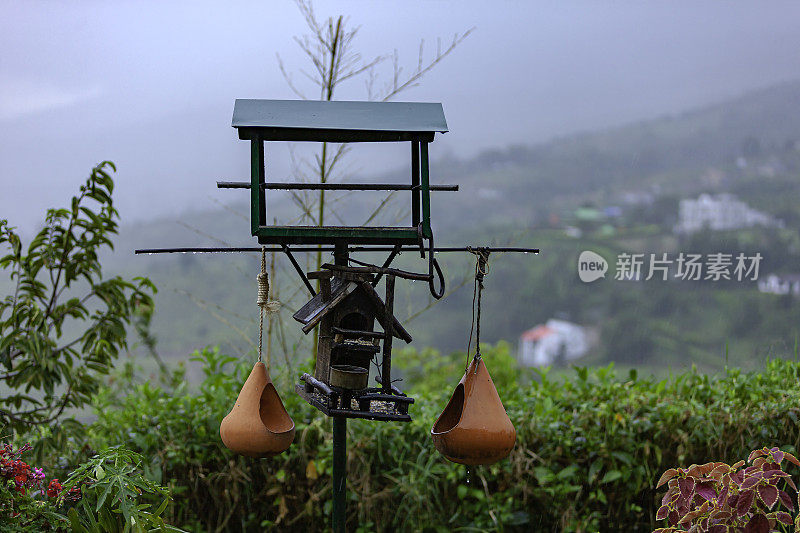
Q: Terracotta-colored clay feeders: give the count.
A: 2